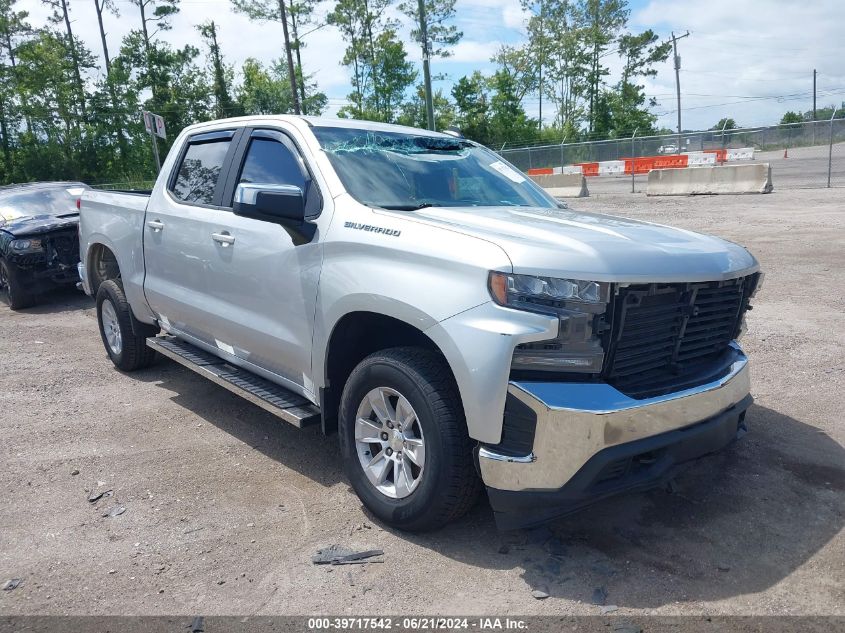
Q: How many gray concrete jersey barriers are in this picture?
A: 2